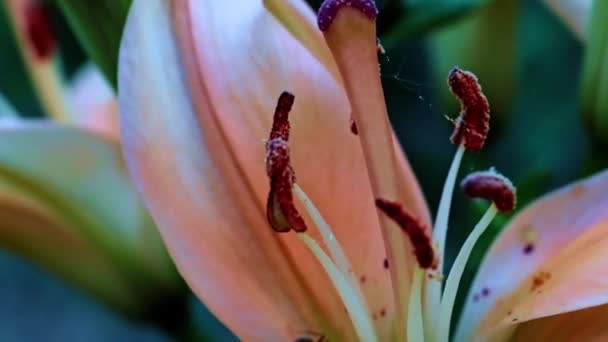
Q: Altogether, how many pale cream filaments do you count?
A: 5